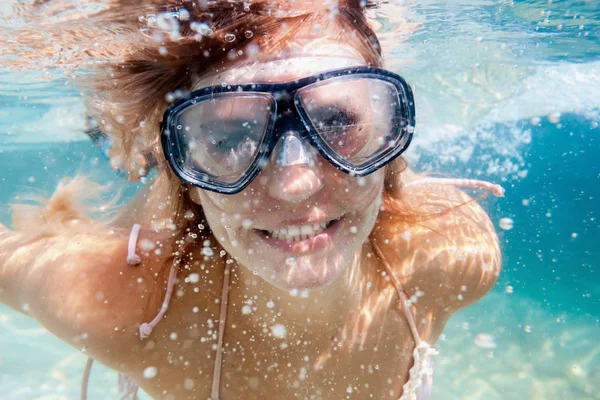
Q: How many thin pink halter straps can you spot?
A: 2